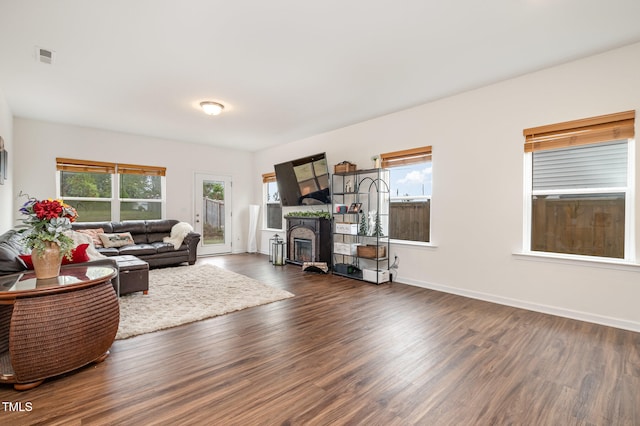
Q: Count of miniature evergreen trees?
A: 2